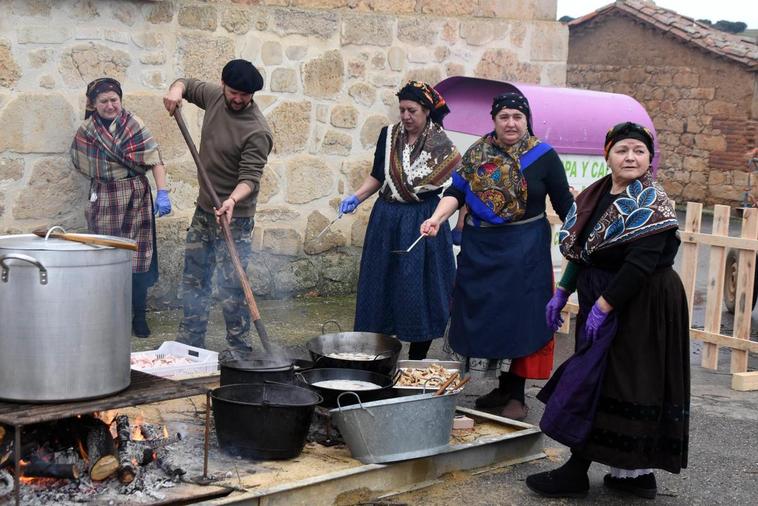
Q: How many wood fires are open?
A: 1